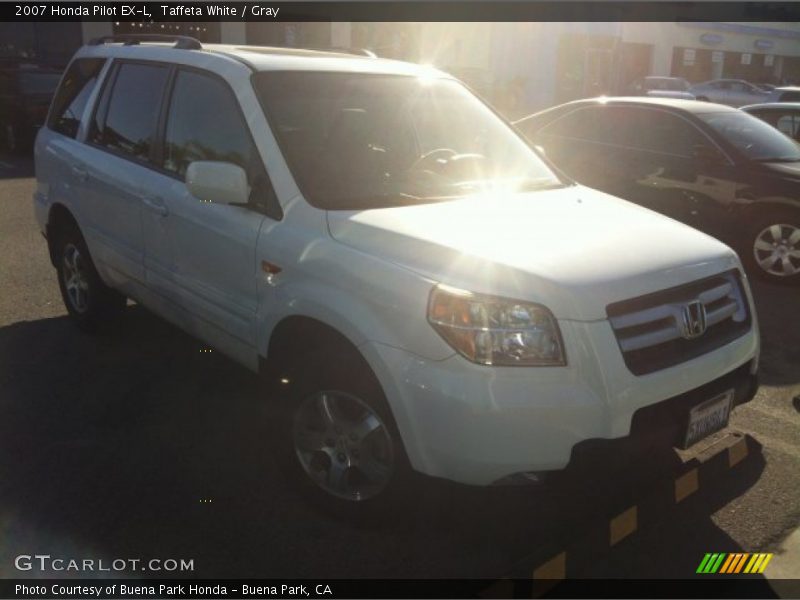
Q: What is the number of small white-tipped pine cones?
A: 0